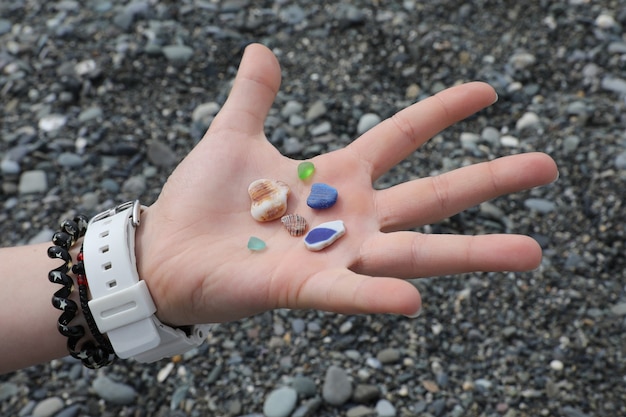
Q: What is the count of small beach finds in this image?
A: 6